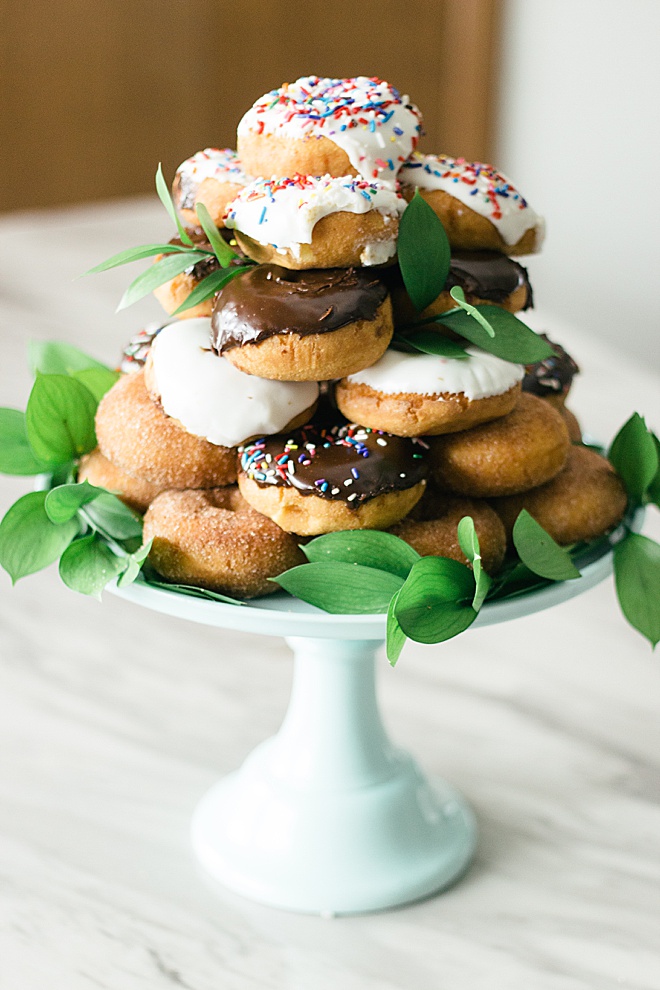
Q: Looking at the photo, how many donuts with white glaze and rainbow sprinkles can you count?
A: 4